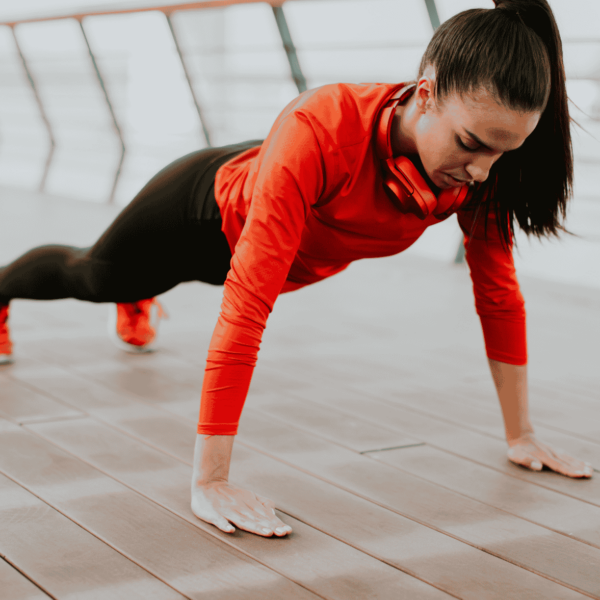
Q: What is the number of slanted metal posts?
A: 5